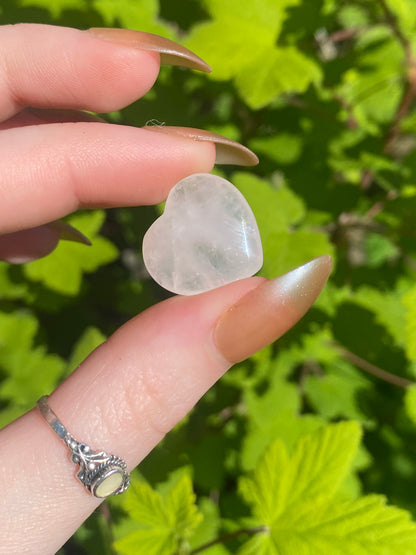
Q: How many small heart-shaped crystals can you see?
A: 1